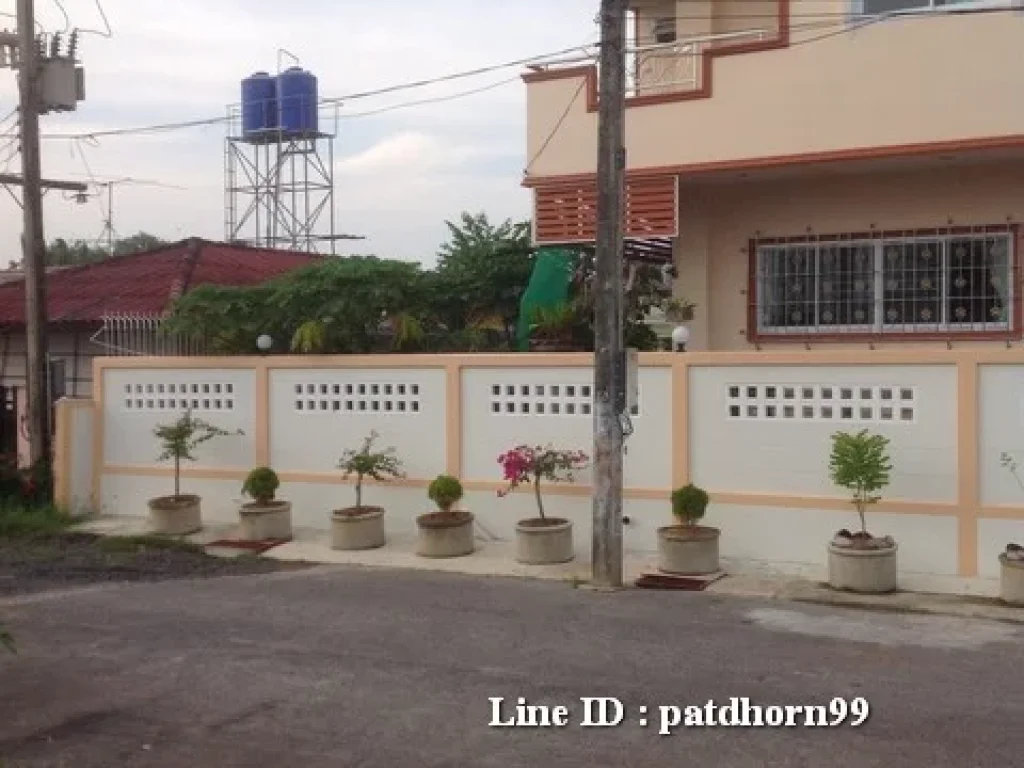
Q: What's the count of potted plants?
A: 8